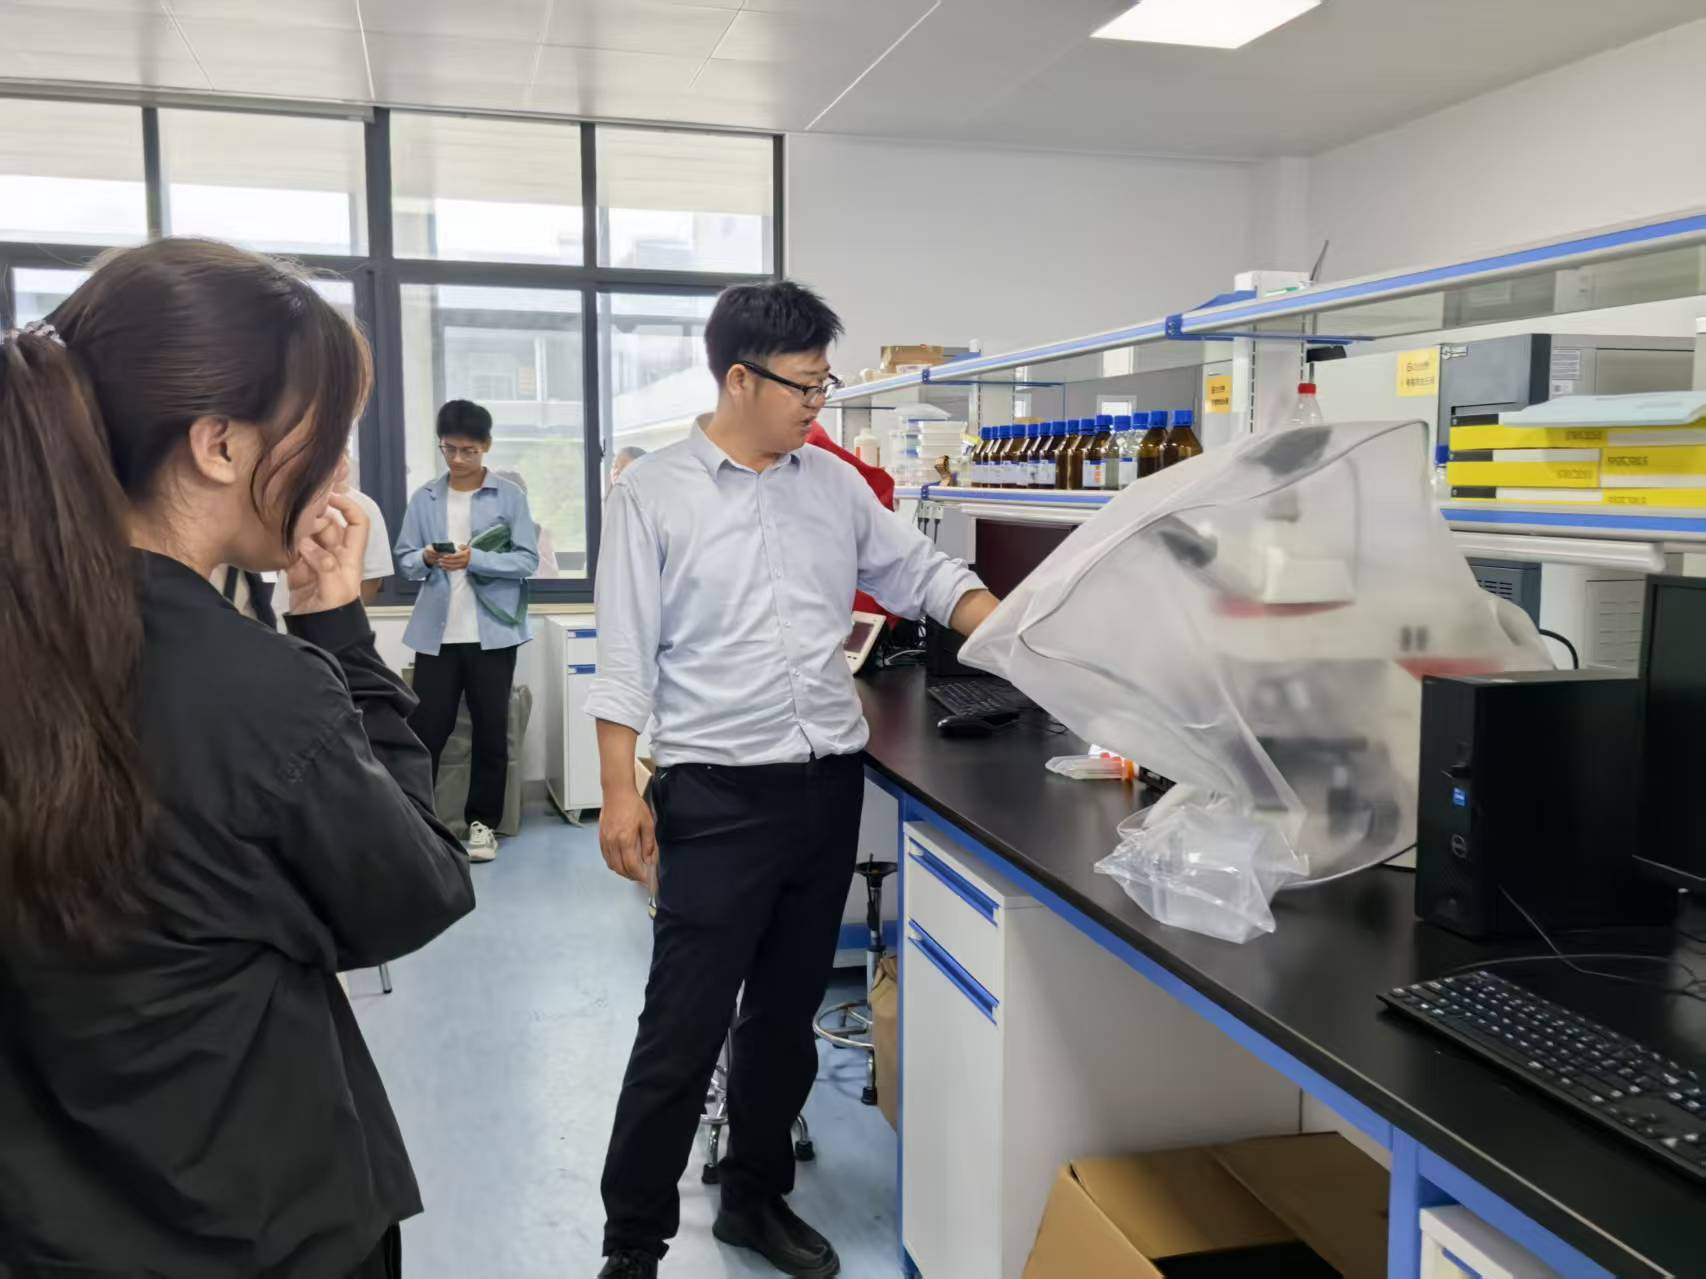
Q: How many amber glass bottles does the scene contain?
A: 12